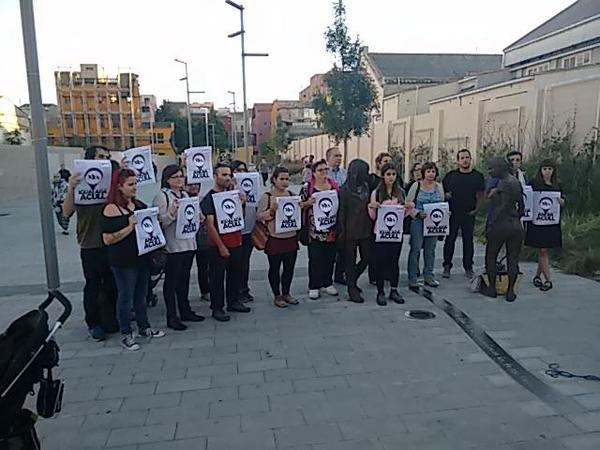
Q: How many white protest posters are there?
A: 13